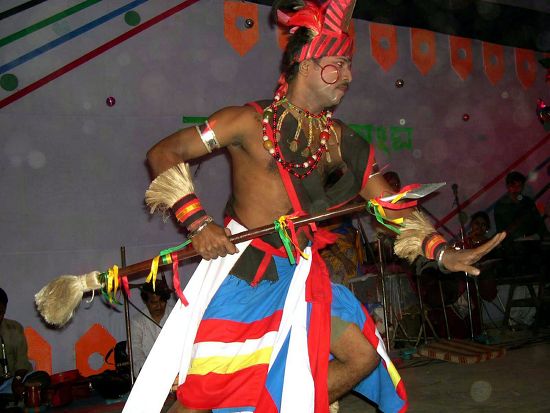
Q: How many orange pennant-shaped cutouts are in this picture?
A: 10